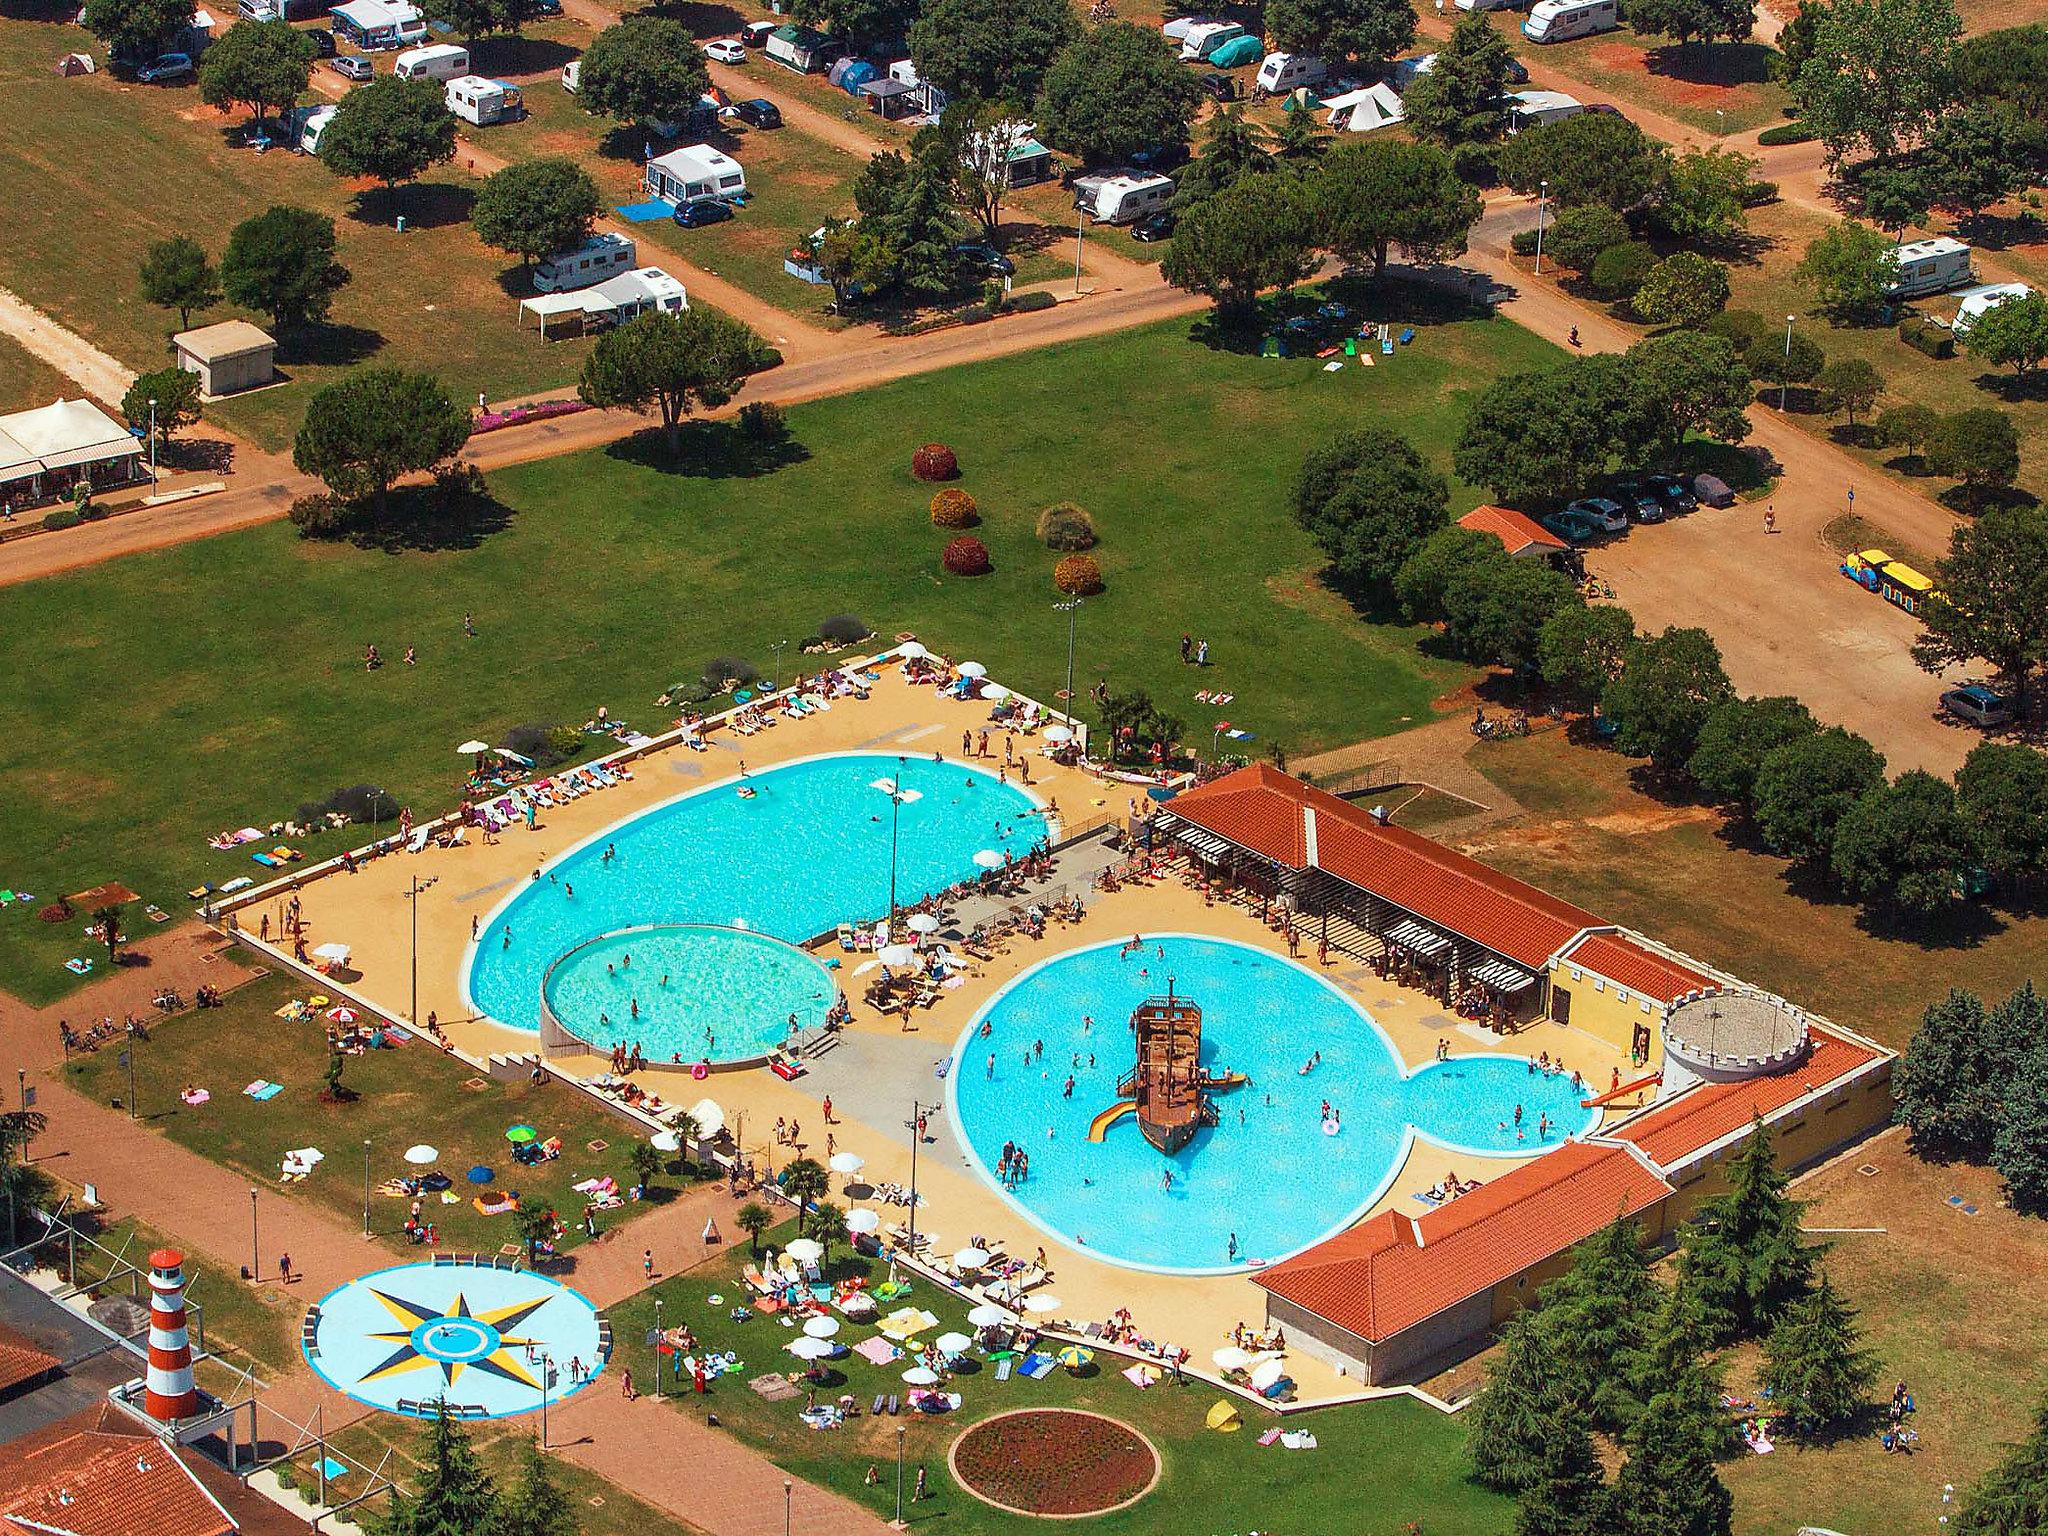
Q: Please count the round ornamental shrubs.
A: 5